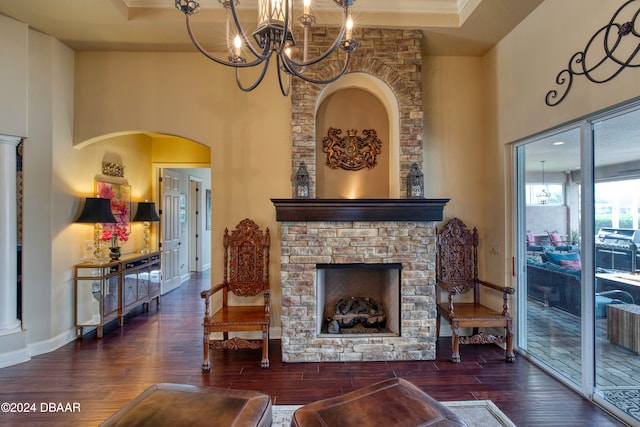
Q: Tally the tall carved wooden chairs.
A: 2